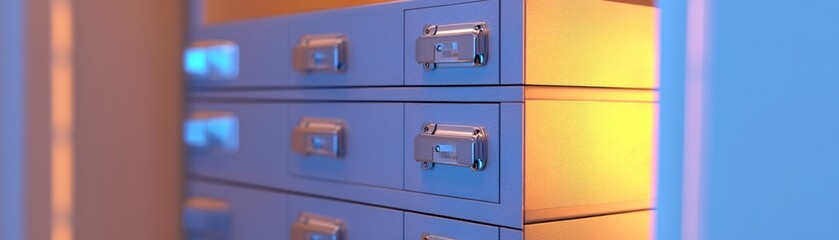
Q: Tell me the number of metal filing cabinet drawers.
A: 9